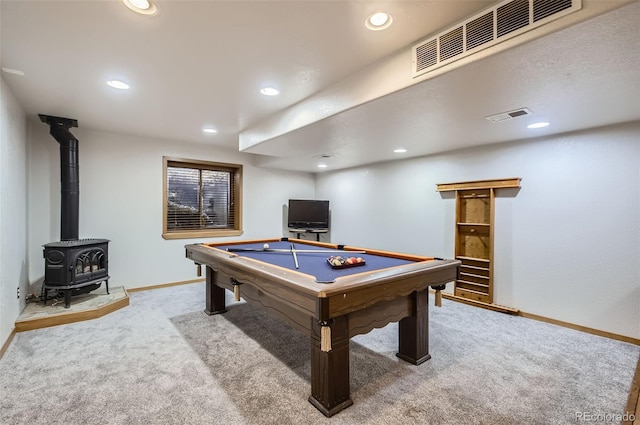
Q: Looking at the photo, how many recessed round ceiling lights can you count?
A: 8